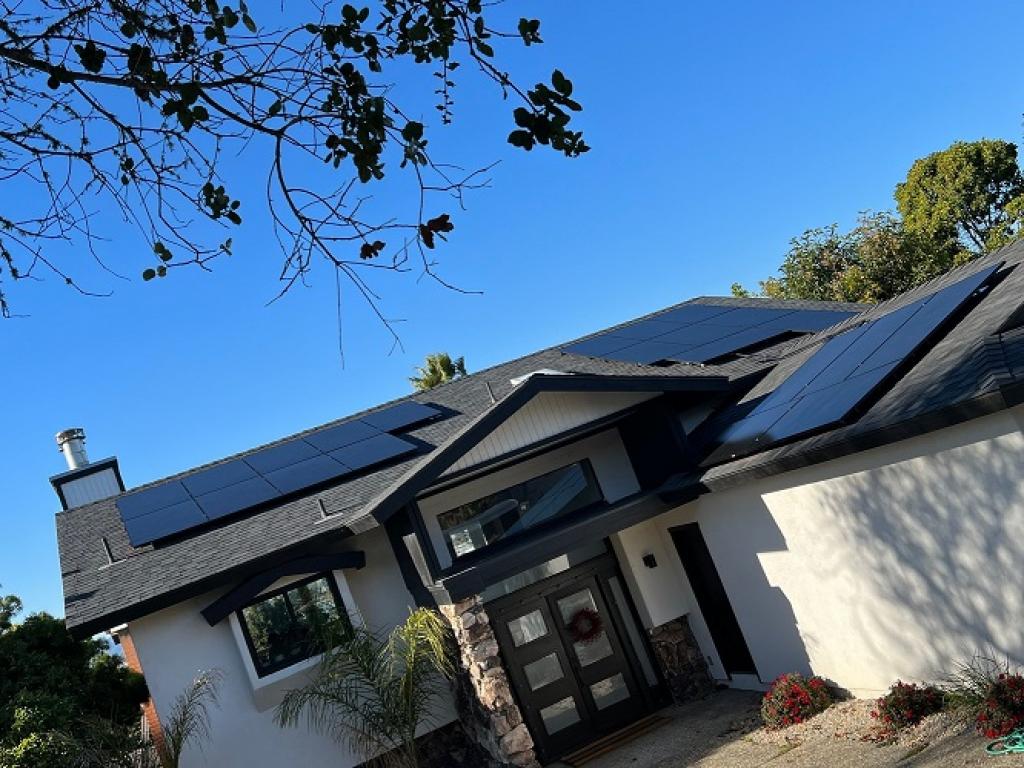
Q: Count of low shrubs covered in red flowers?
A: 3